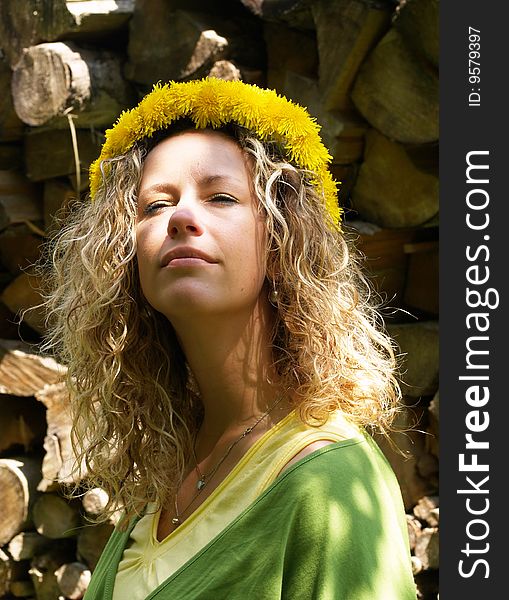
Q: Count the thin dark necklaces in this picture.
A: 2